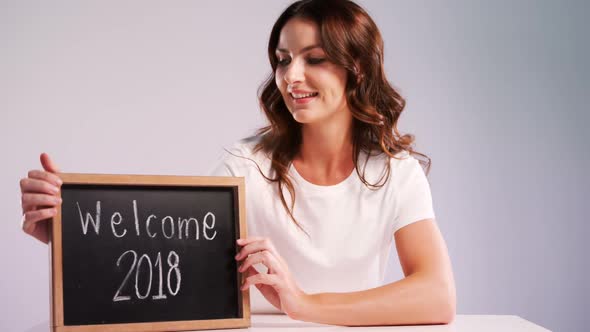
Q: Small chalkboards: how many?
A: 1